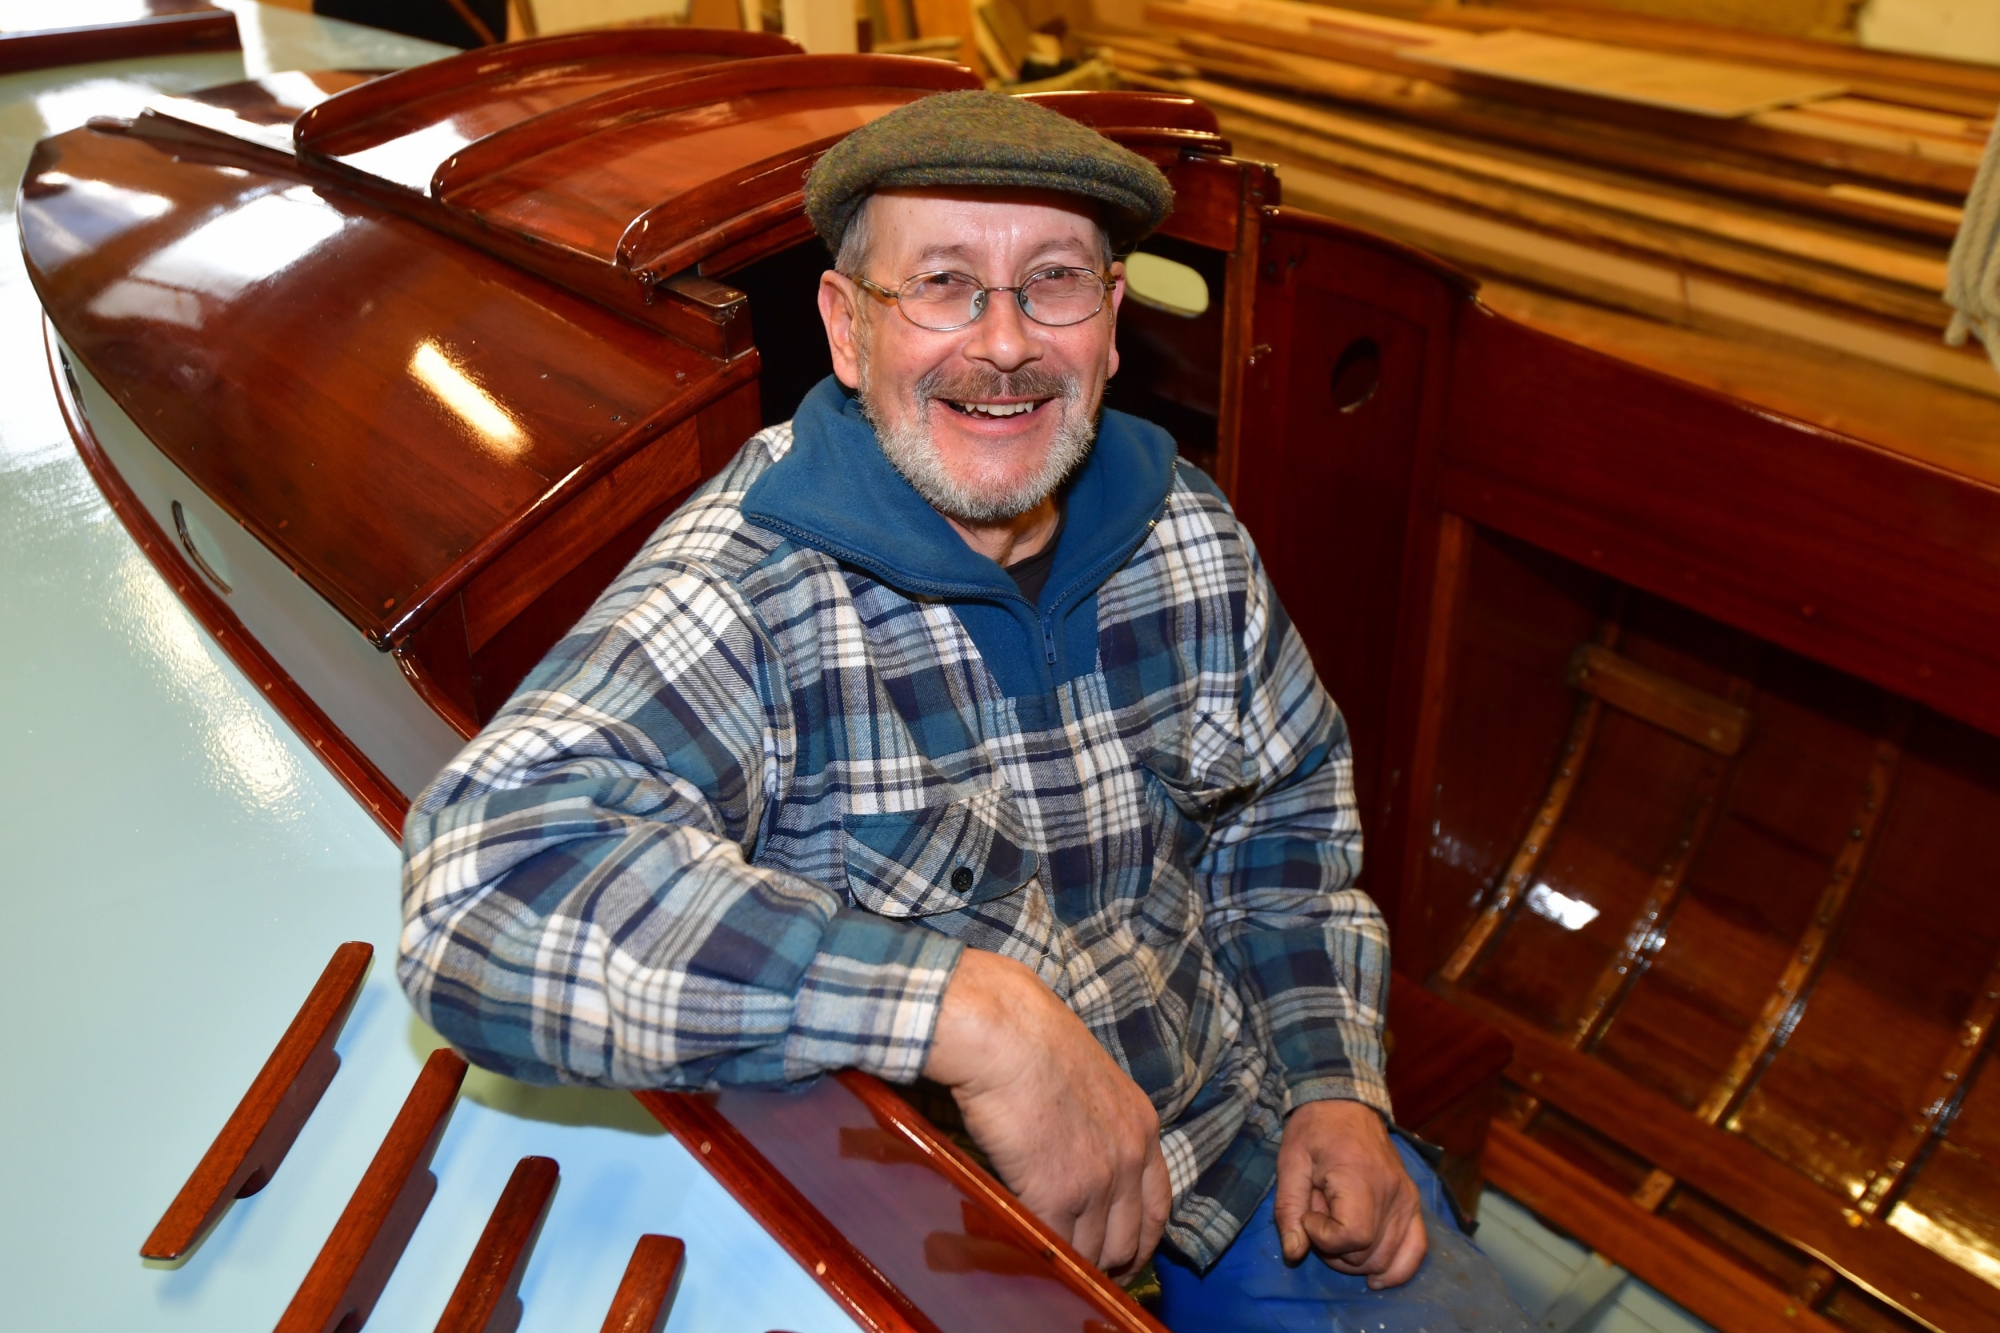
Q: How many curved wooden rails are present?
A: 3